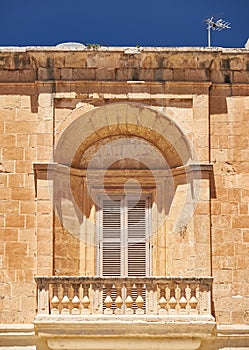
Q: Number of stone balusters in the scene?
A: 12